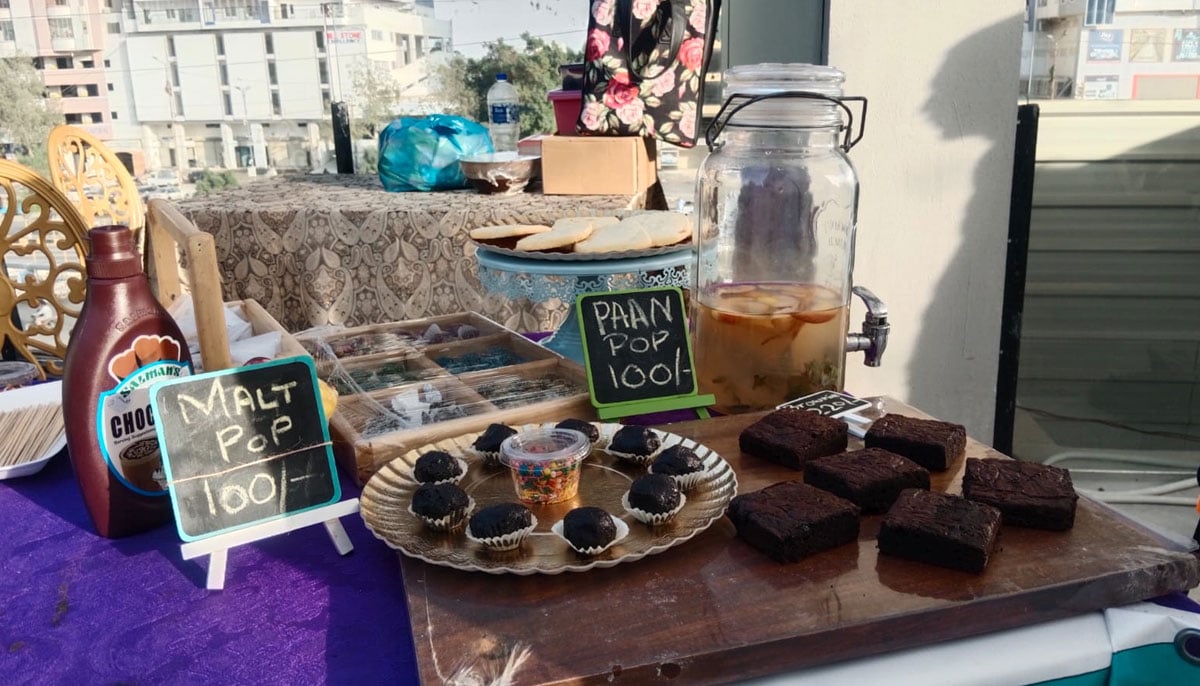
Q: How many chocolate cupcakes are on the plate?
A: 9